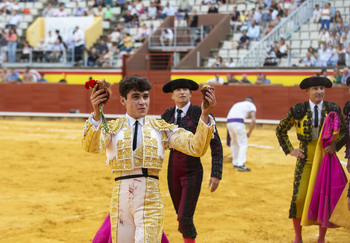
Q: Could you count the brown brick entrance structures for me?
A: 1